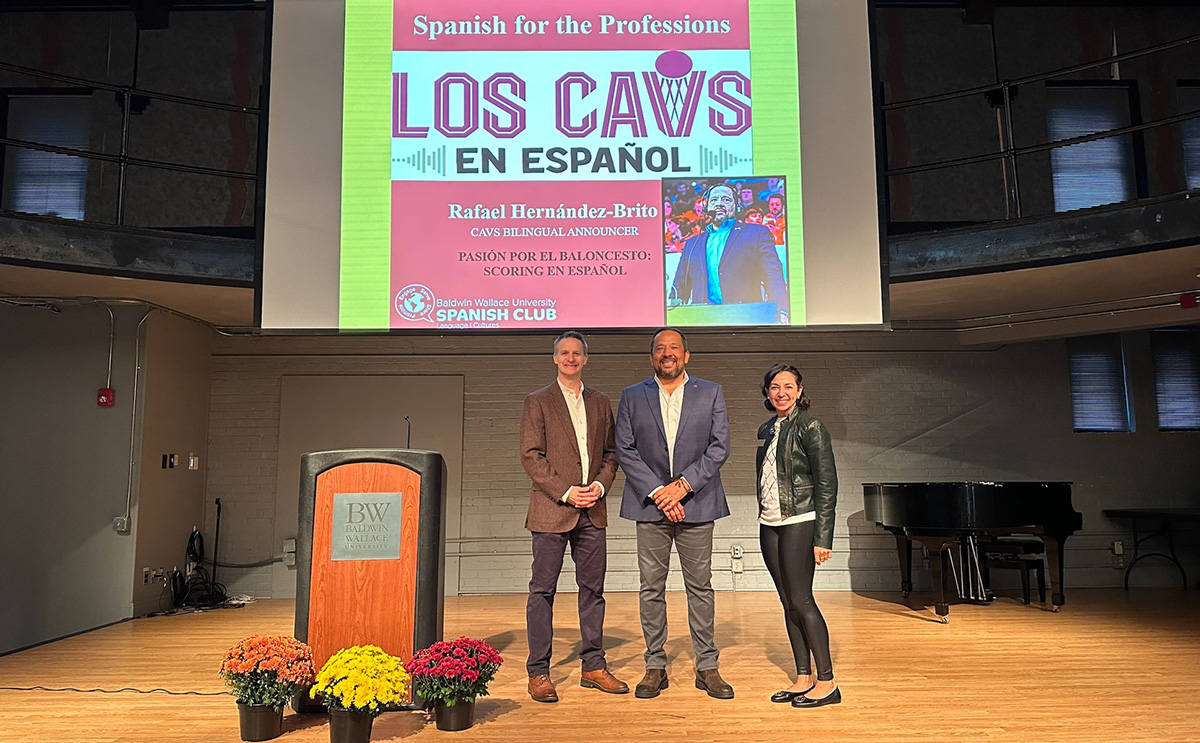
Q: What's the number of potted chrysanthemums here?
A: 3